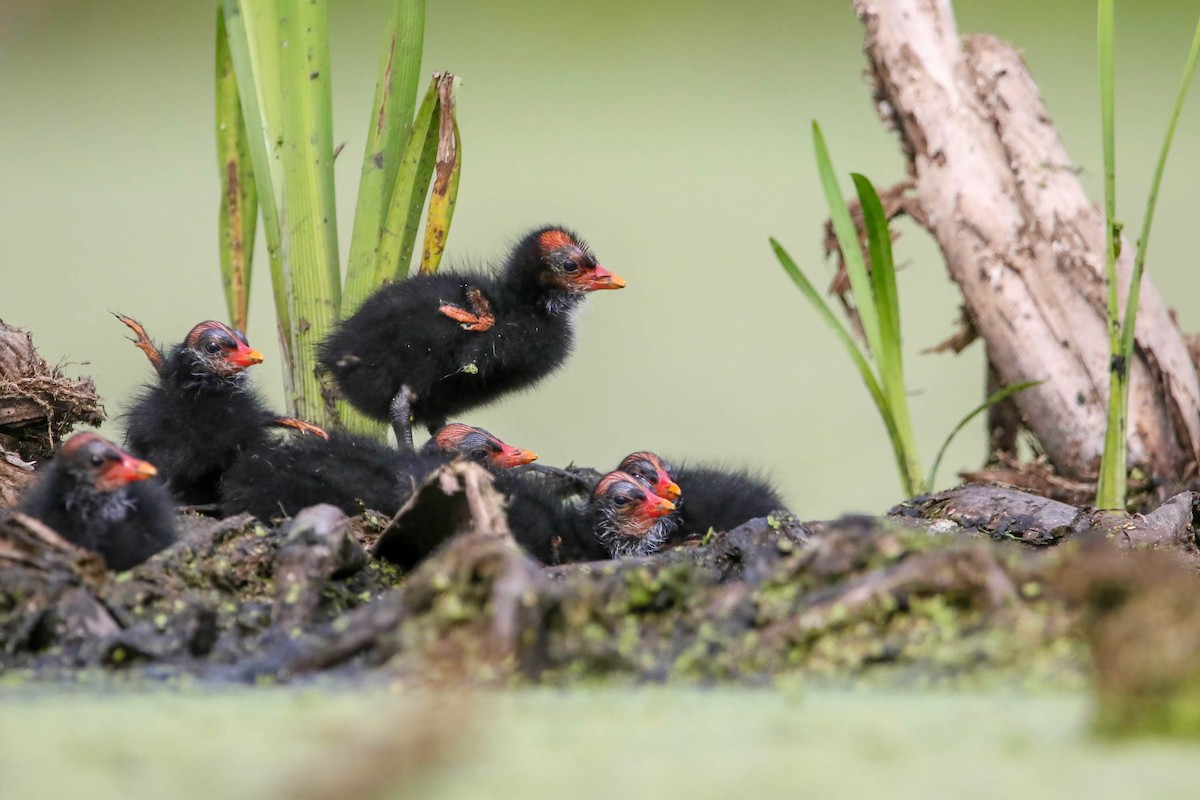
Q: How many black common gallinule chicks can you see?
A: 6